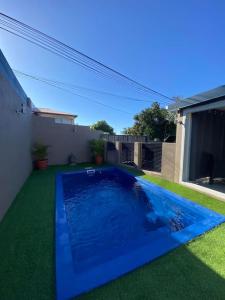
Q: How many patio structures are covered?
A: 1